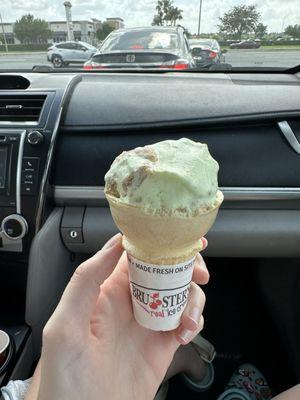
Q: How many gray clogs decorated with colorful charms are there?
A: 1